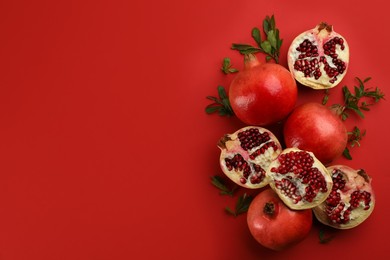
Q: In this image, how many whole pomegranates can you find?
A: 3